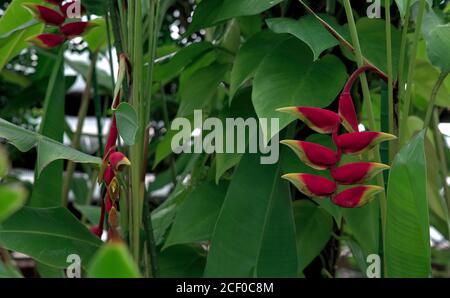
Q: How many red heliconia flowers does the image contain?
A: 3